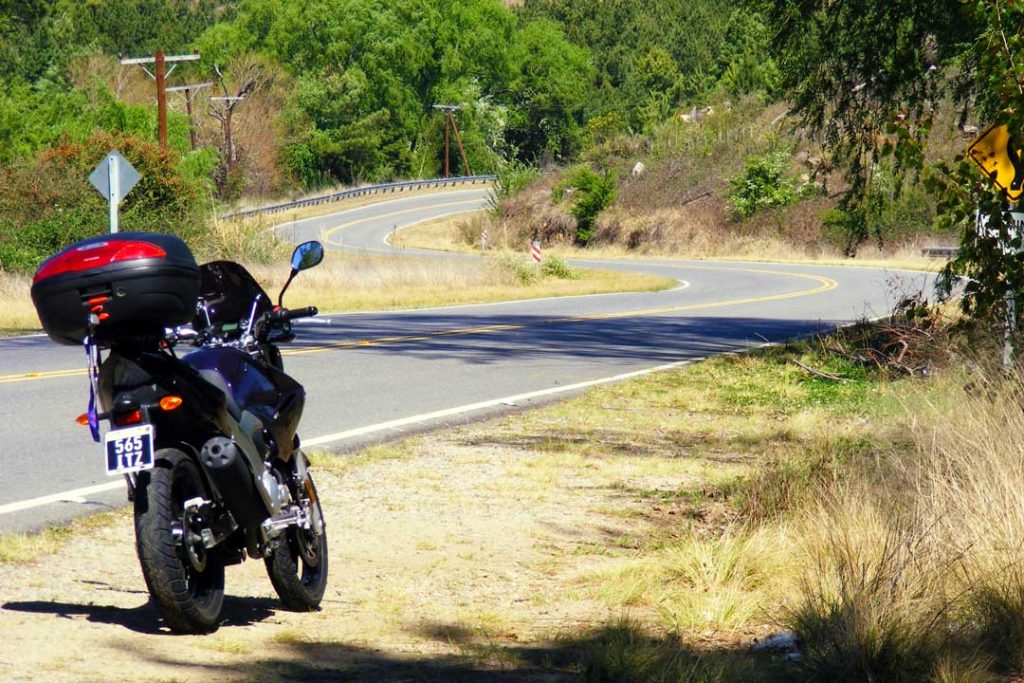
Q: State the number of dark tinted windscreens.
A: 1